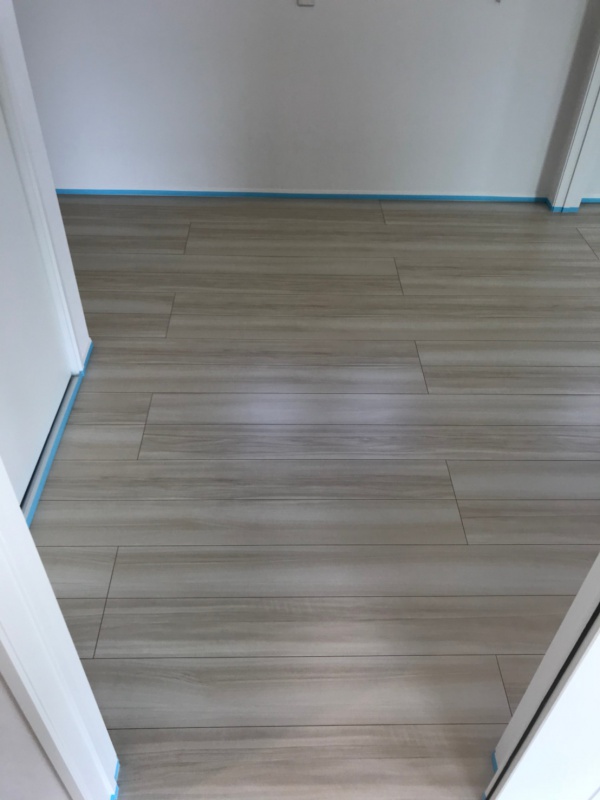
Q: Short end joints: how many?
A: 10